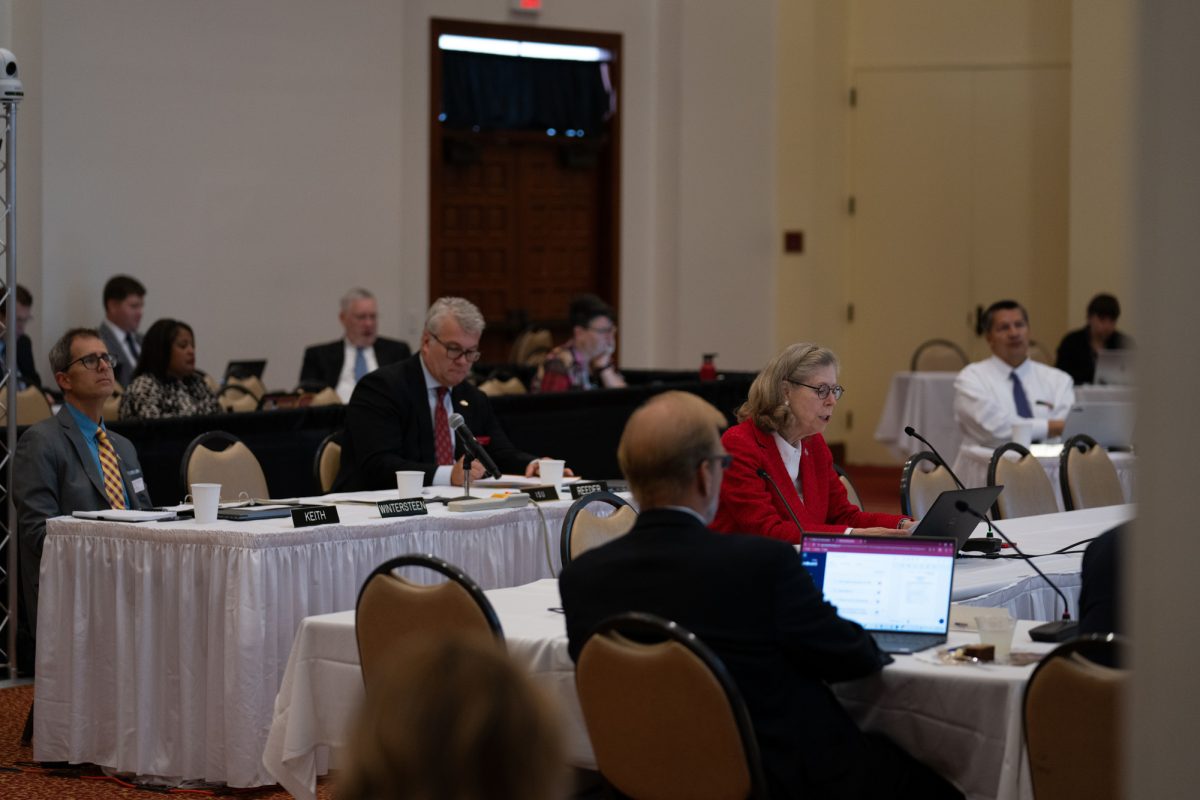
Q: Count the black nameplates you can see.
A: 4